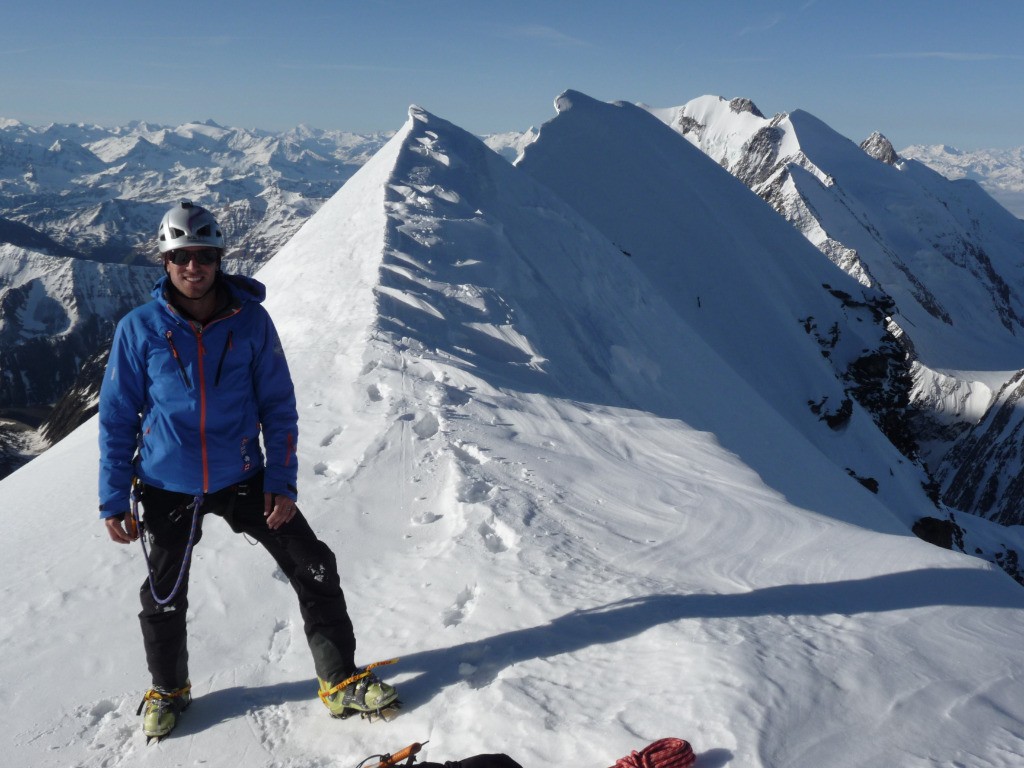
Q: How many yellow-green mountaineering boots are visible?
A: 2